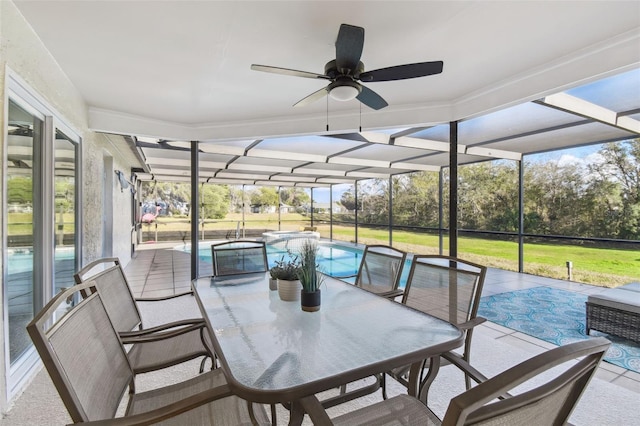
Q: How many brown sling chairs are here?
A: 6